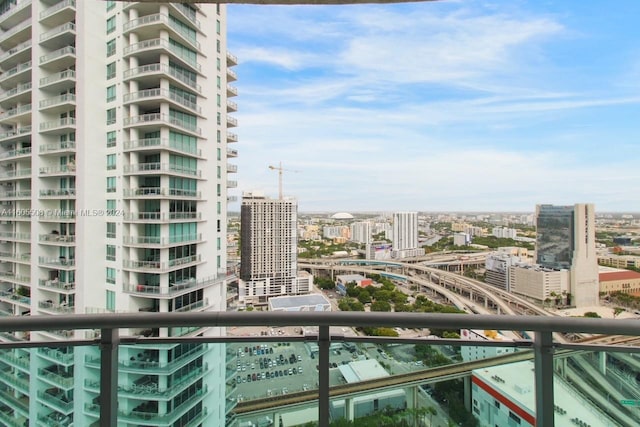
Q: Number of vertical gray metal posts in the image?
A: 3